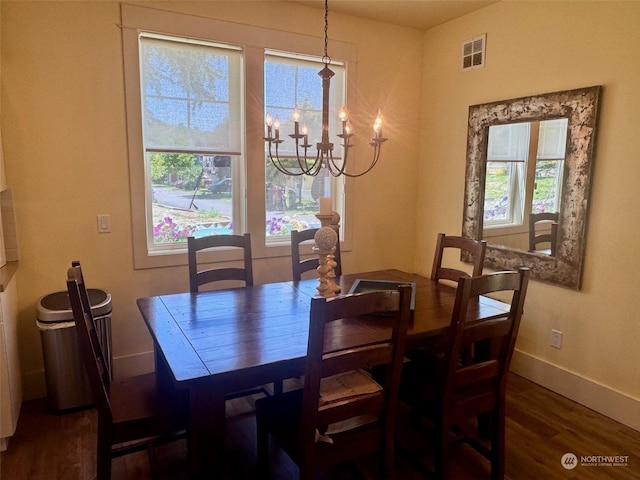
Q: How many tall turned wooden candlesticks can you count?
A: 3